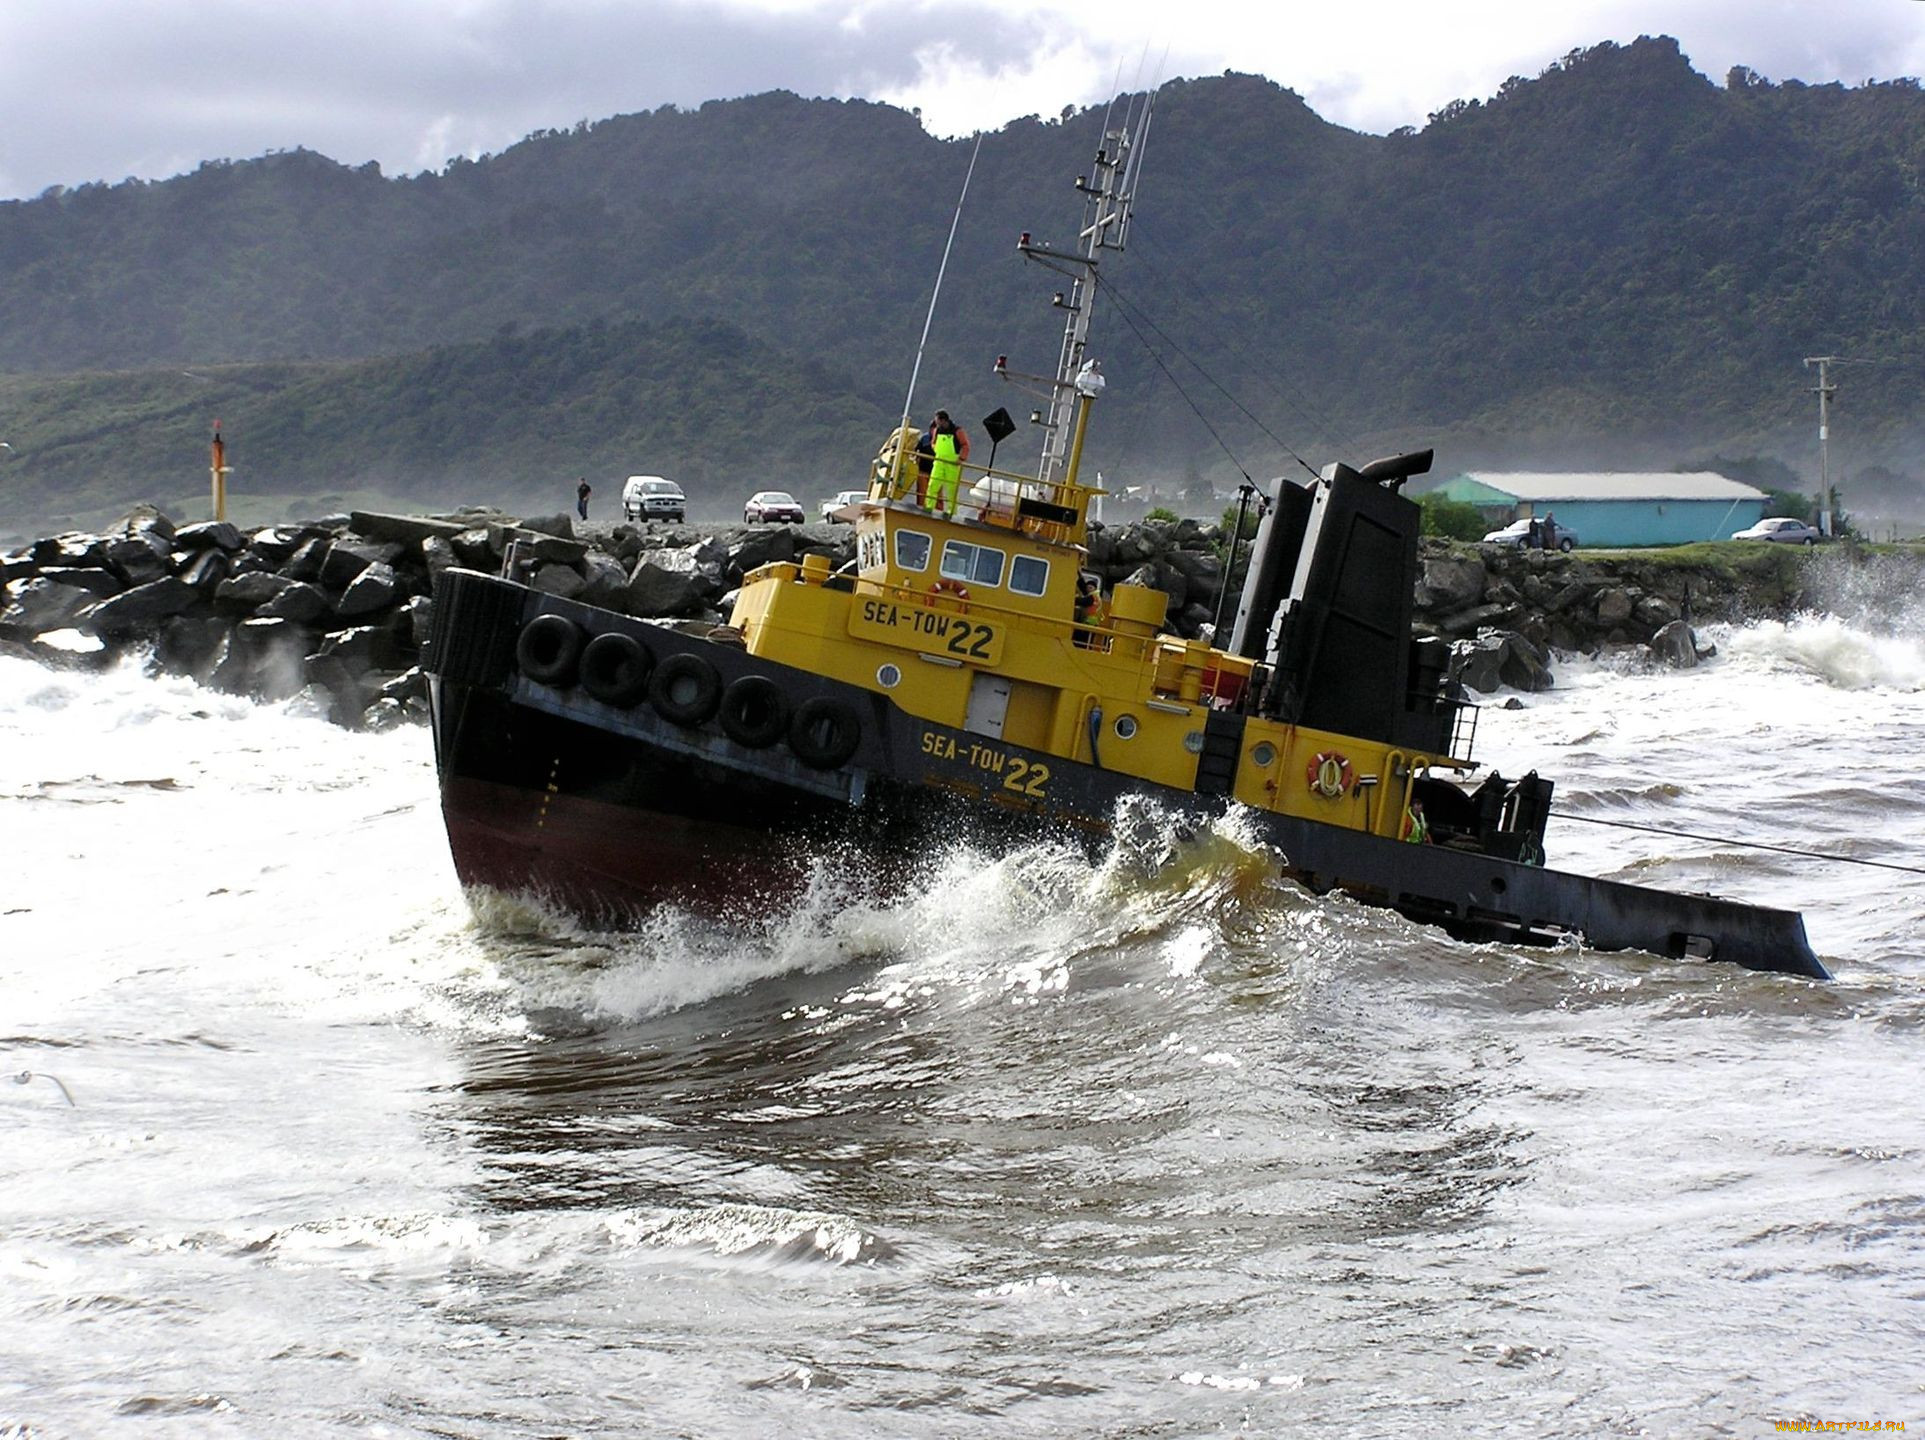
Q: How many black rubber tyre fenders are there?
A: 5